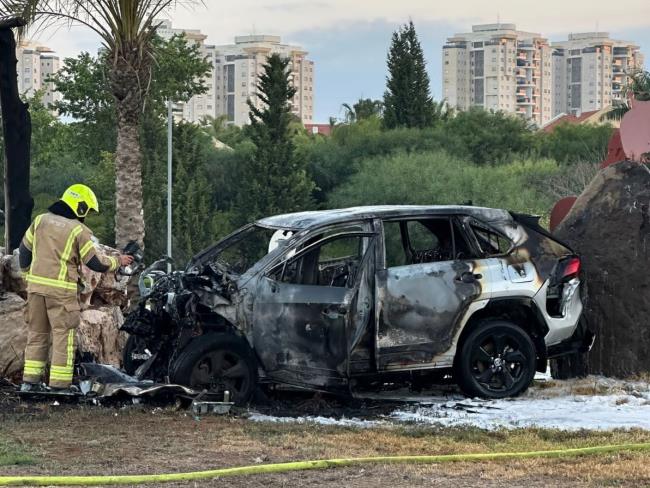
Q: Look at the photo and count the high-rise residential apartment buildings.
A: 5